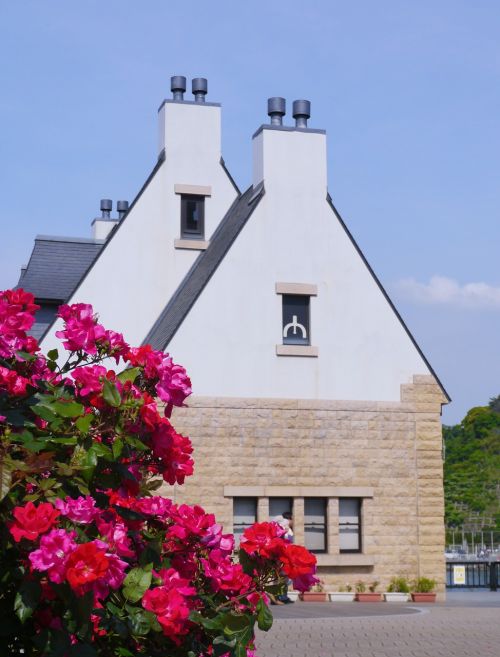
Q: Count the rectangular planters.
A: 6